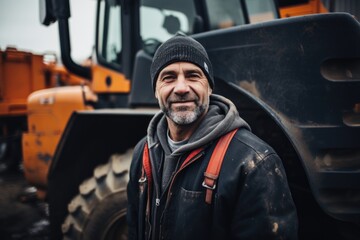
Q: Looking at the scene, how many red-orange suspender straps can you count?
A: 2